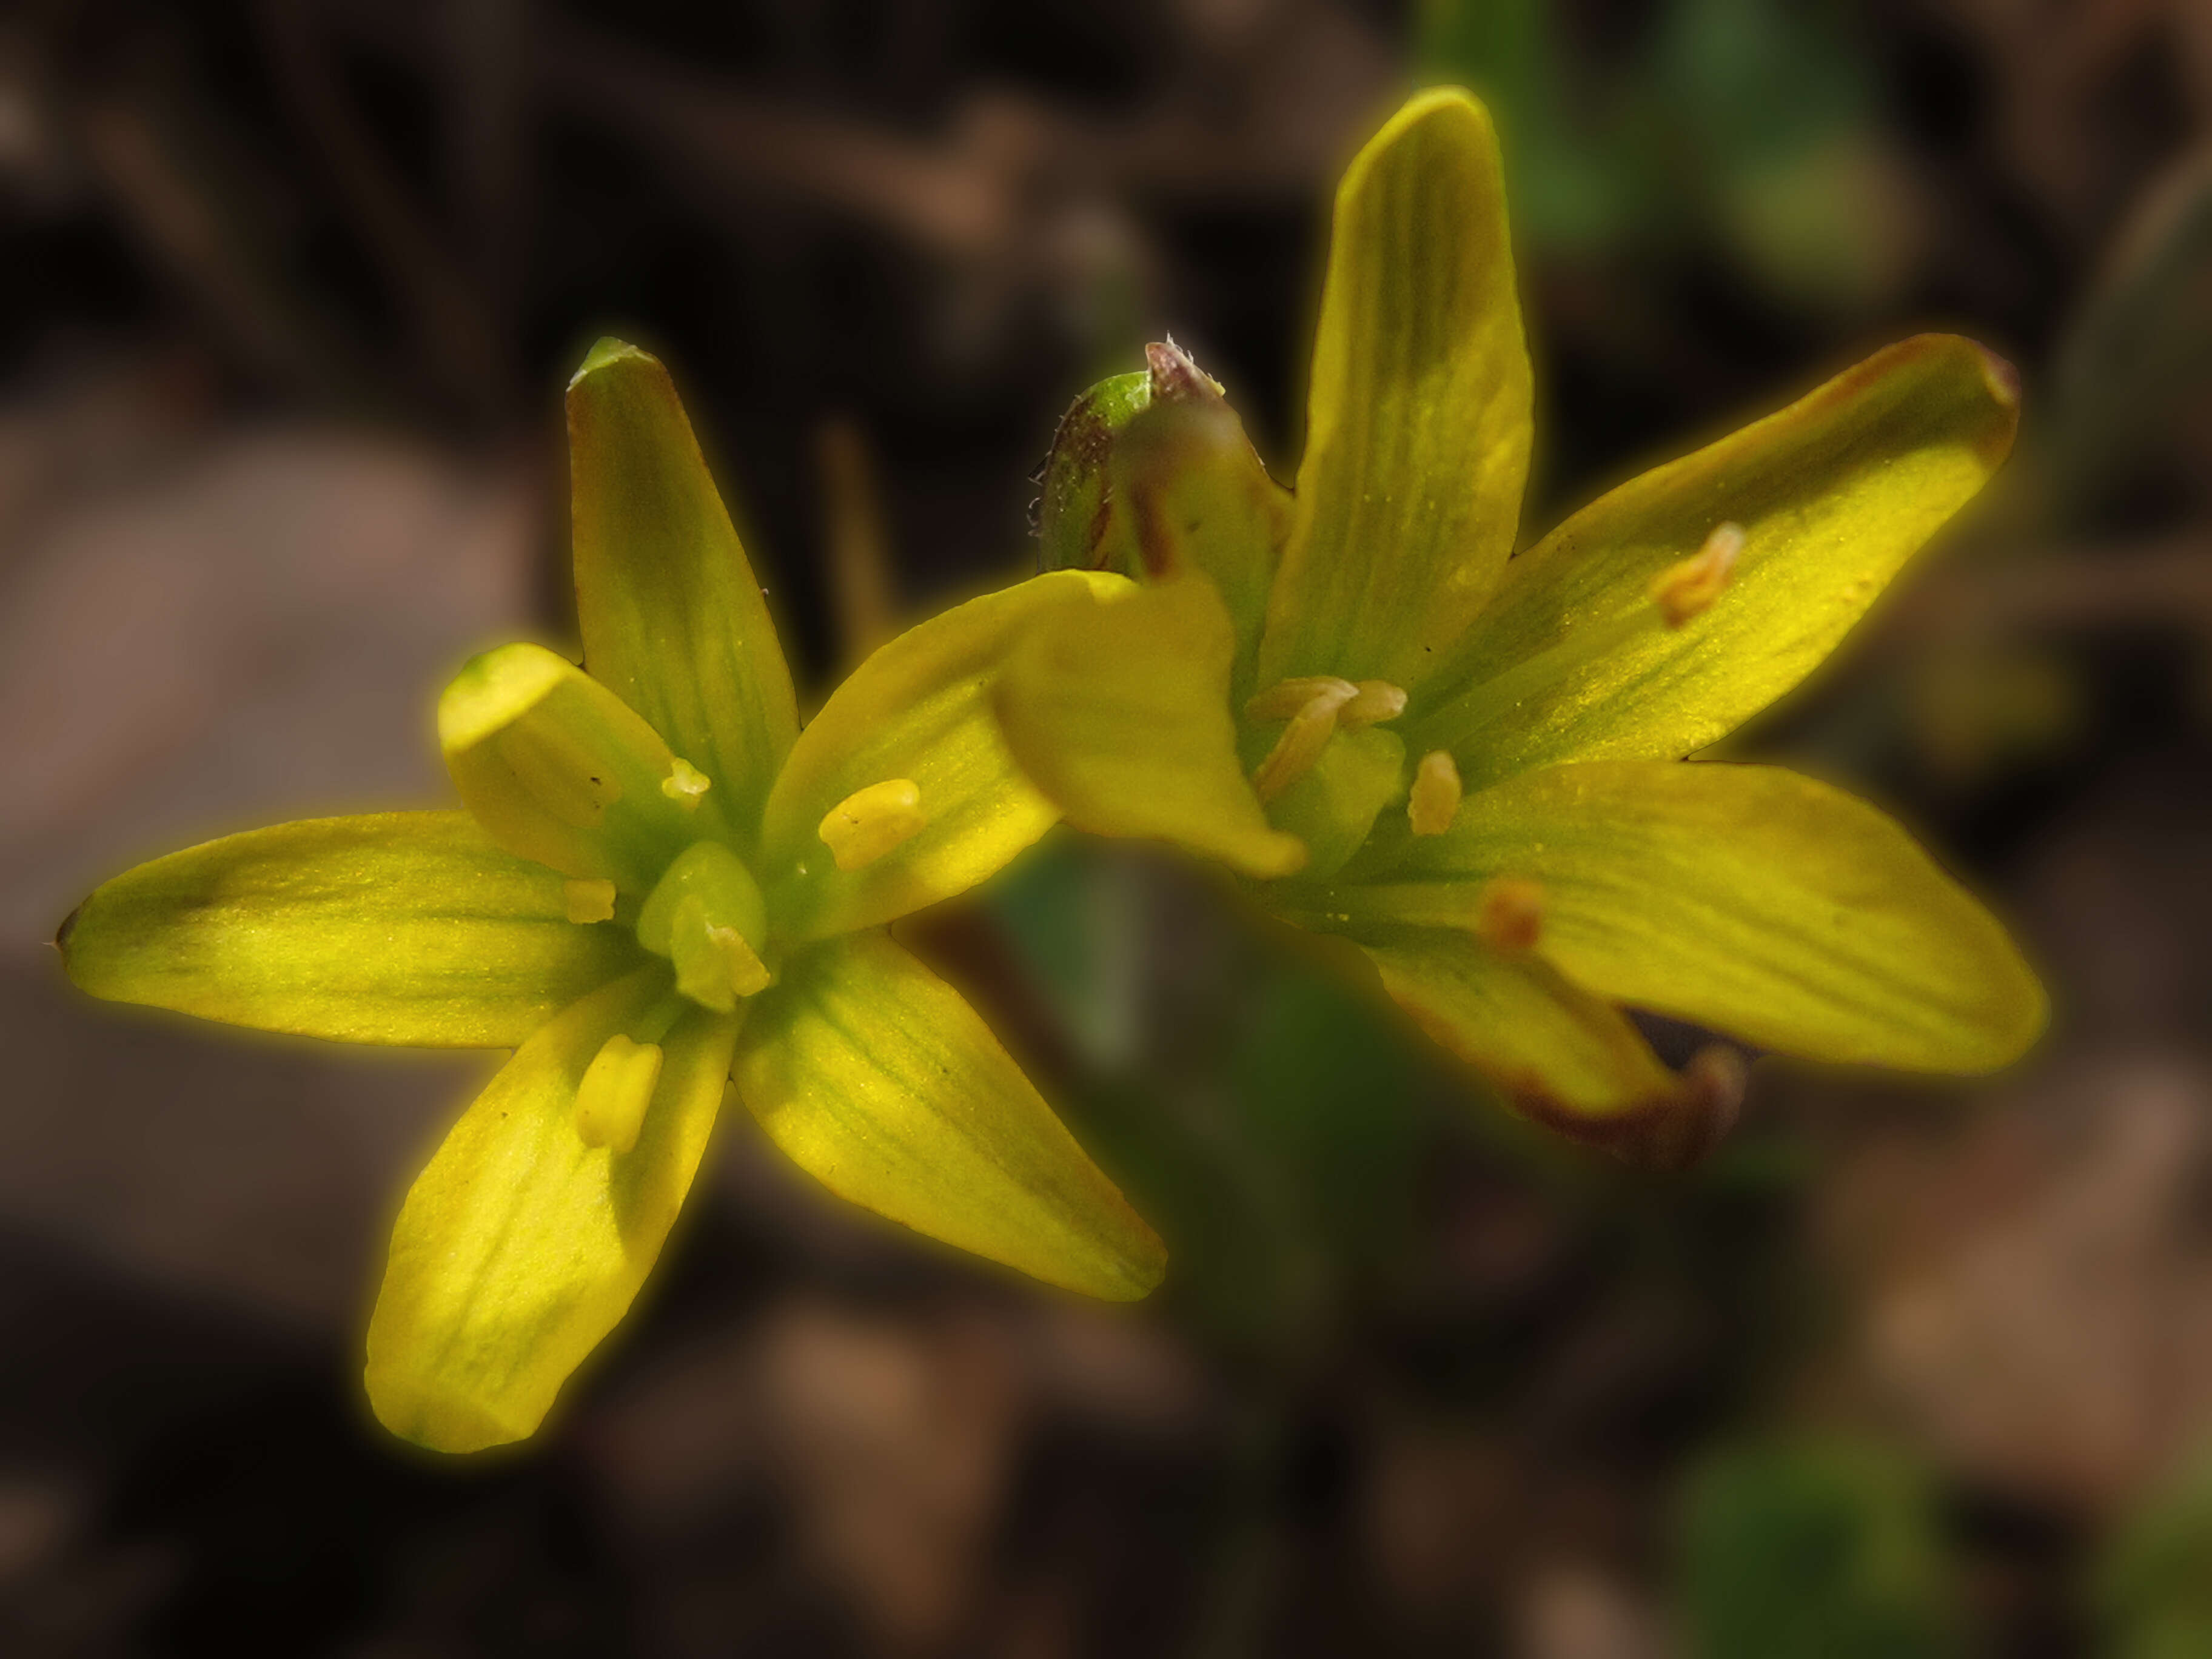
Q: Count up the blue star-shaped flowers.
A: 0